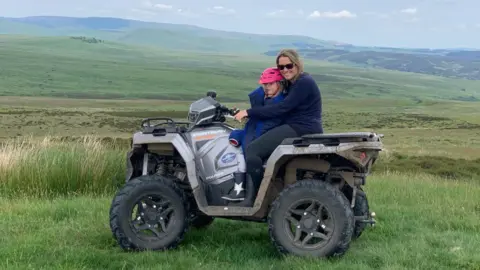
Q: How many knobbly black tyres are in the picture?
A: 4